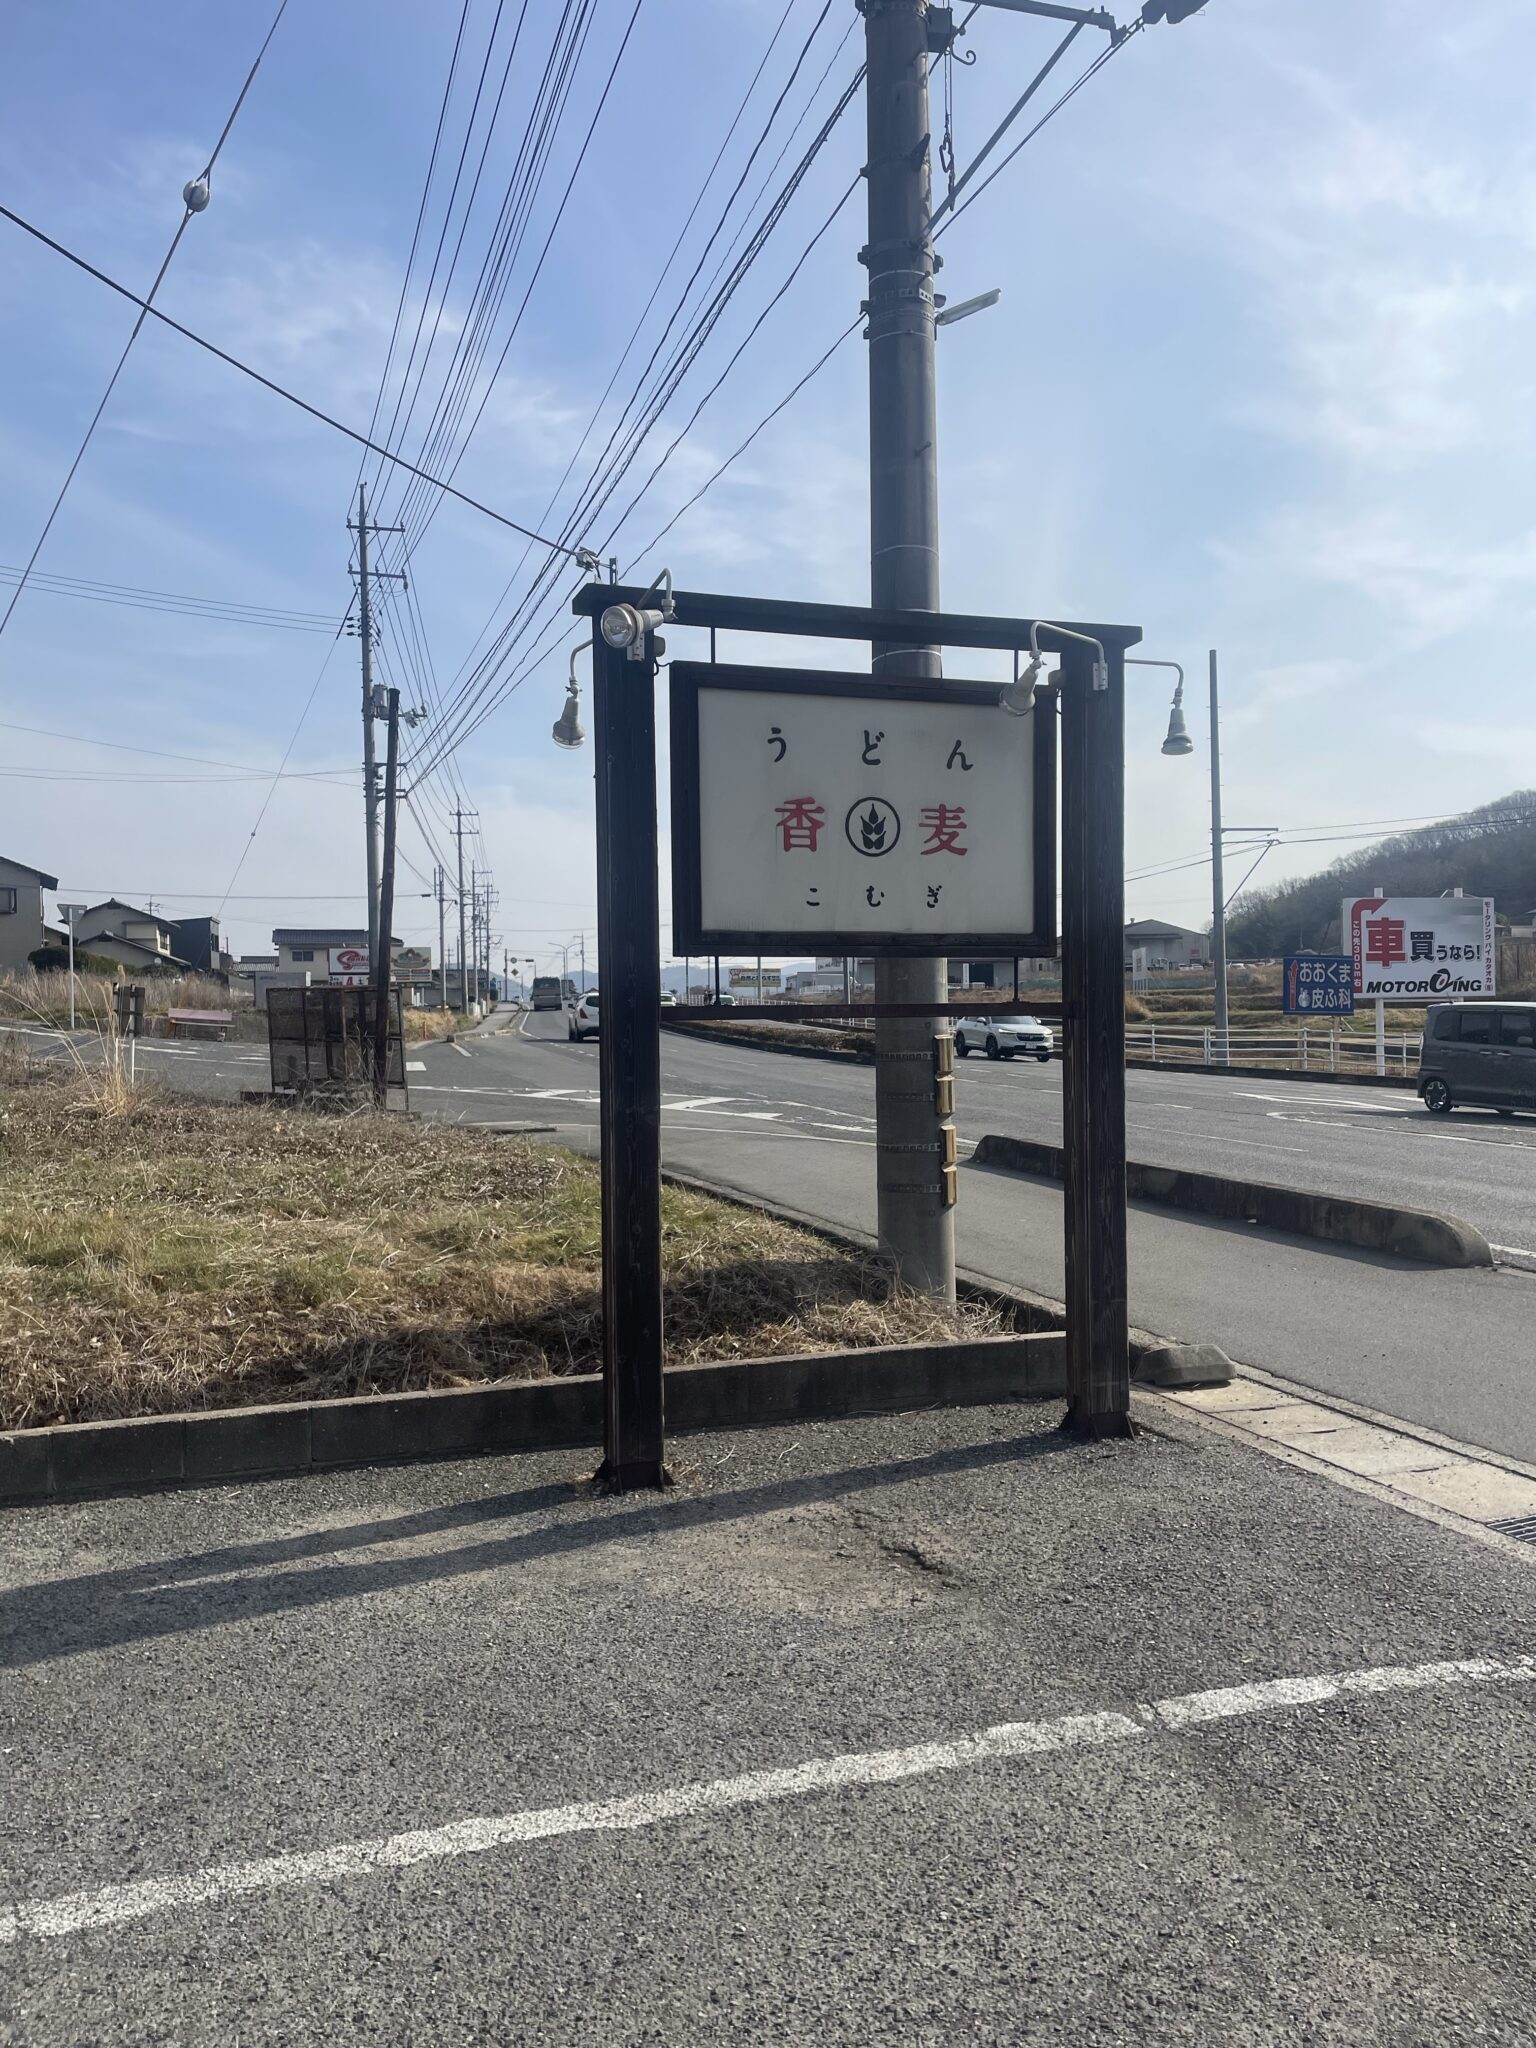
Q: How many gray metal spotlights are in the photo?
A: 4